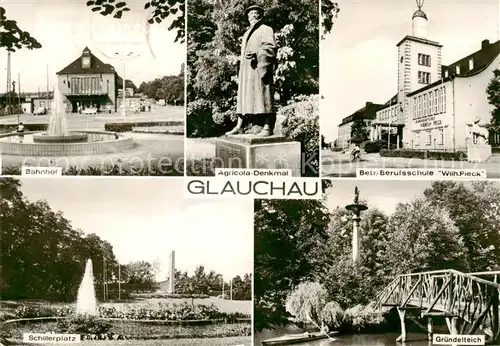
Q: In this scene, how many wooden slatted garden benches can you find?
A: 0